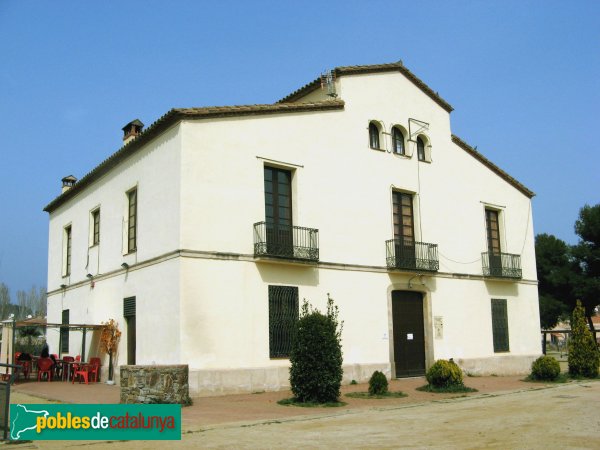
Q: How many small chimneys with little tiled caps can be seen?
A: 2